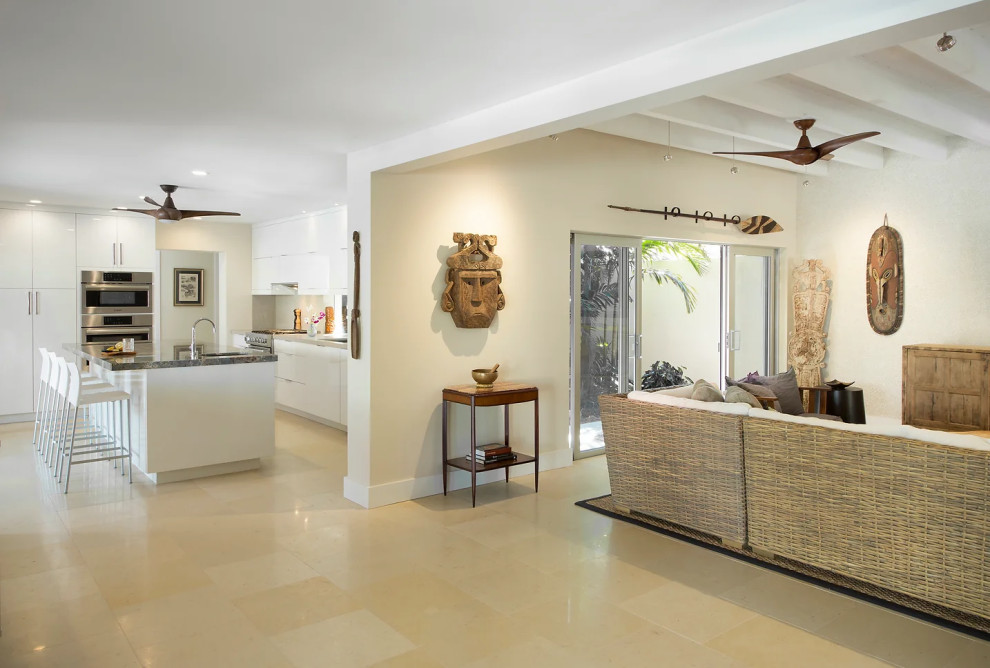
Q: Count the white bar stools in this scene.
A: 4